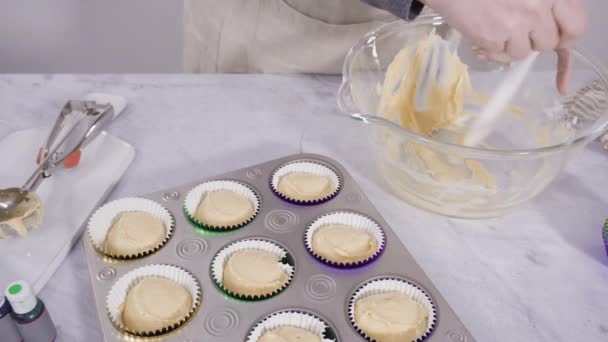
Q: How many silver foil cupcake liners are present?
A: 0